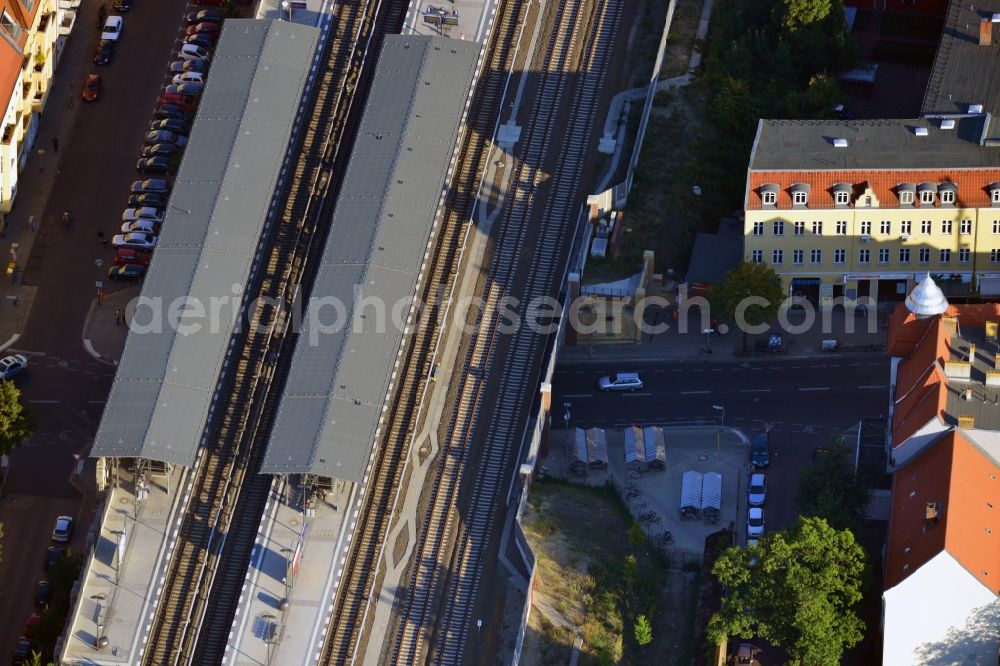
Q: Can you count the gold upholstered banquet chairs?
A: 0